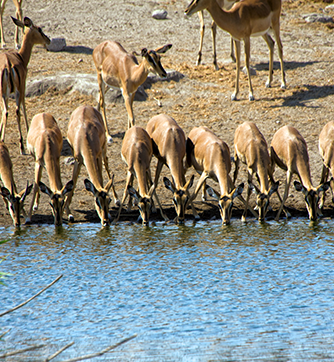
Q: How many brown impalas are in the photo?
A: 14